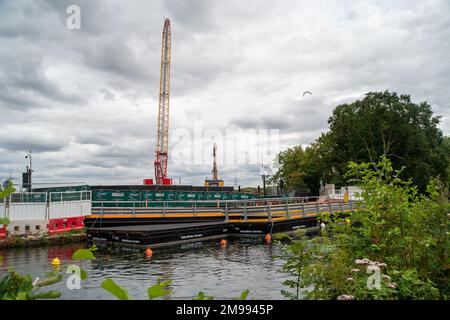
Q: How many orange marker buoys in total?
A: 3